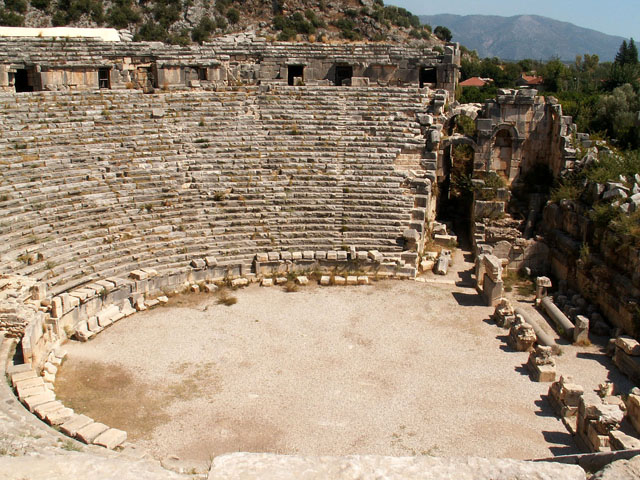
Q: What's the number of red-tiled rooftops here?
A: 2